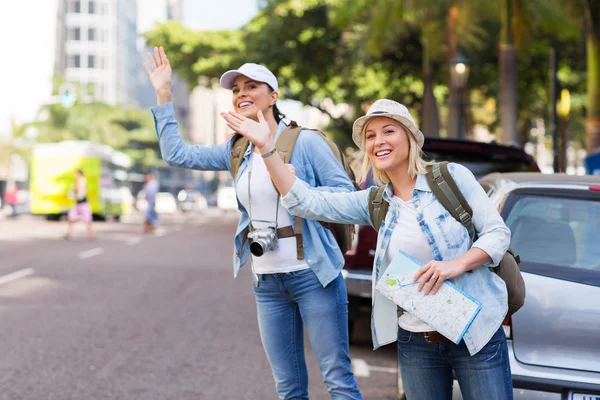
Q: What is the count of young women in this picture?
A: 2